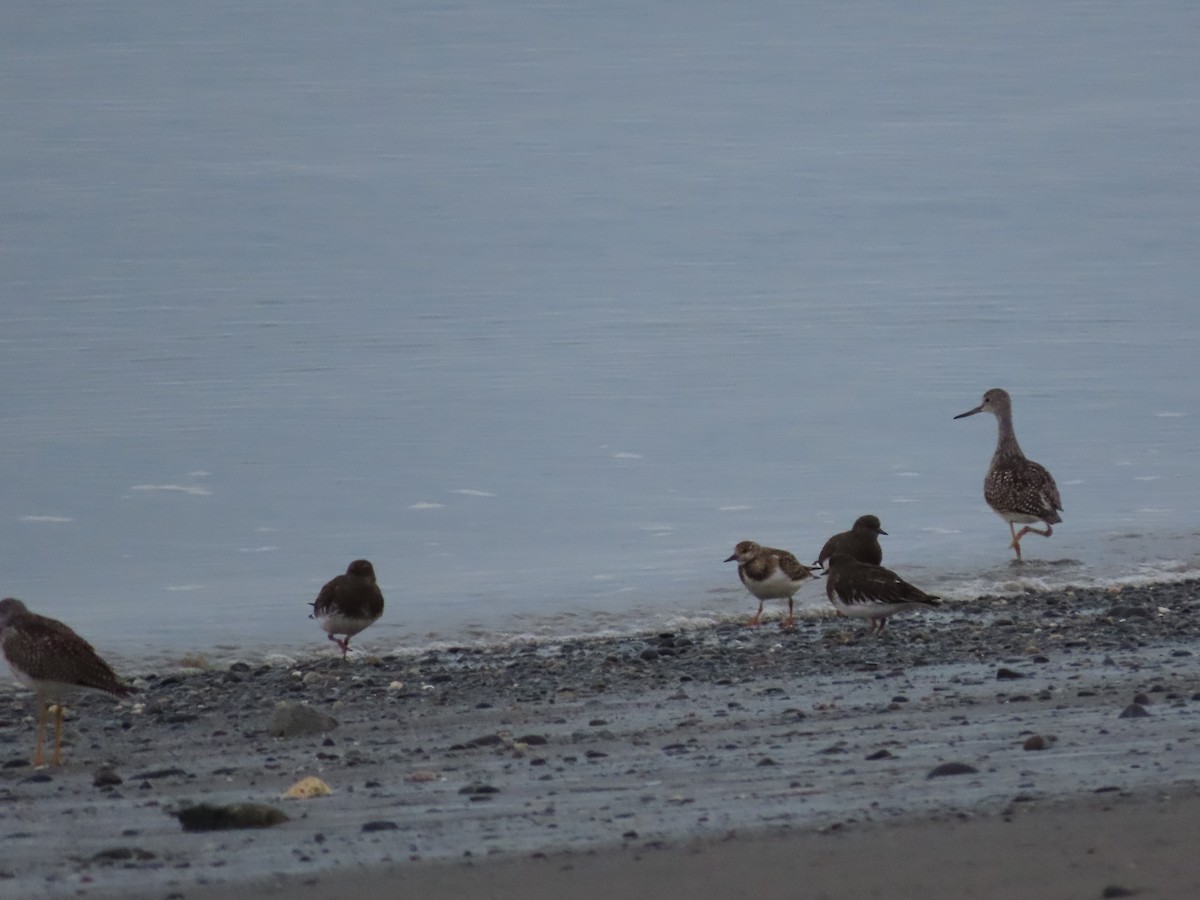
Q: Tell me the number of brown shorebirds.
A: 6